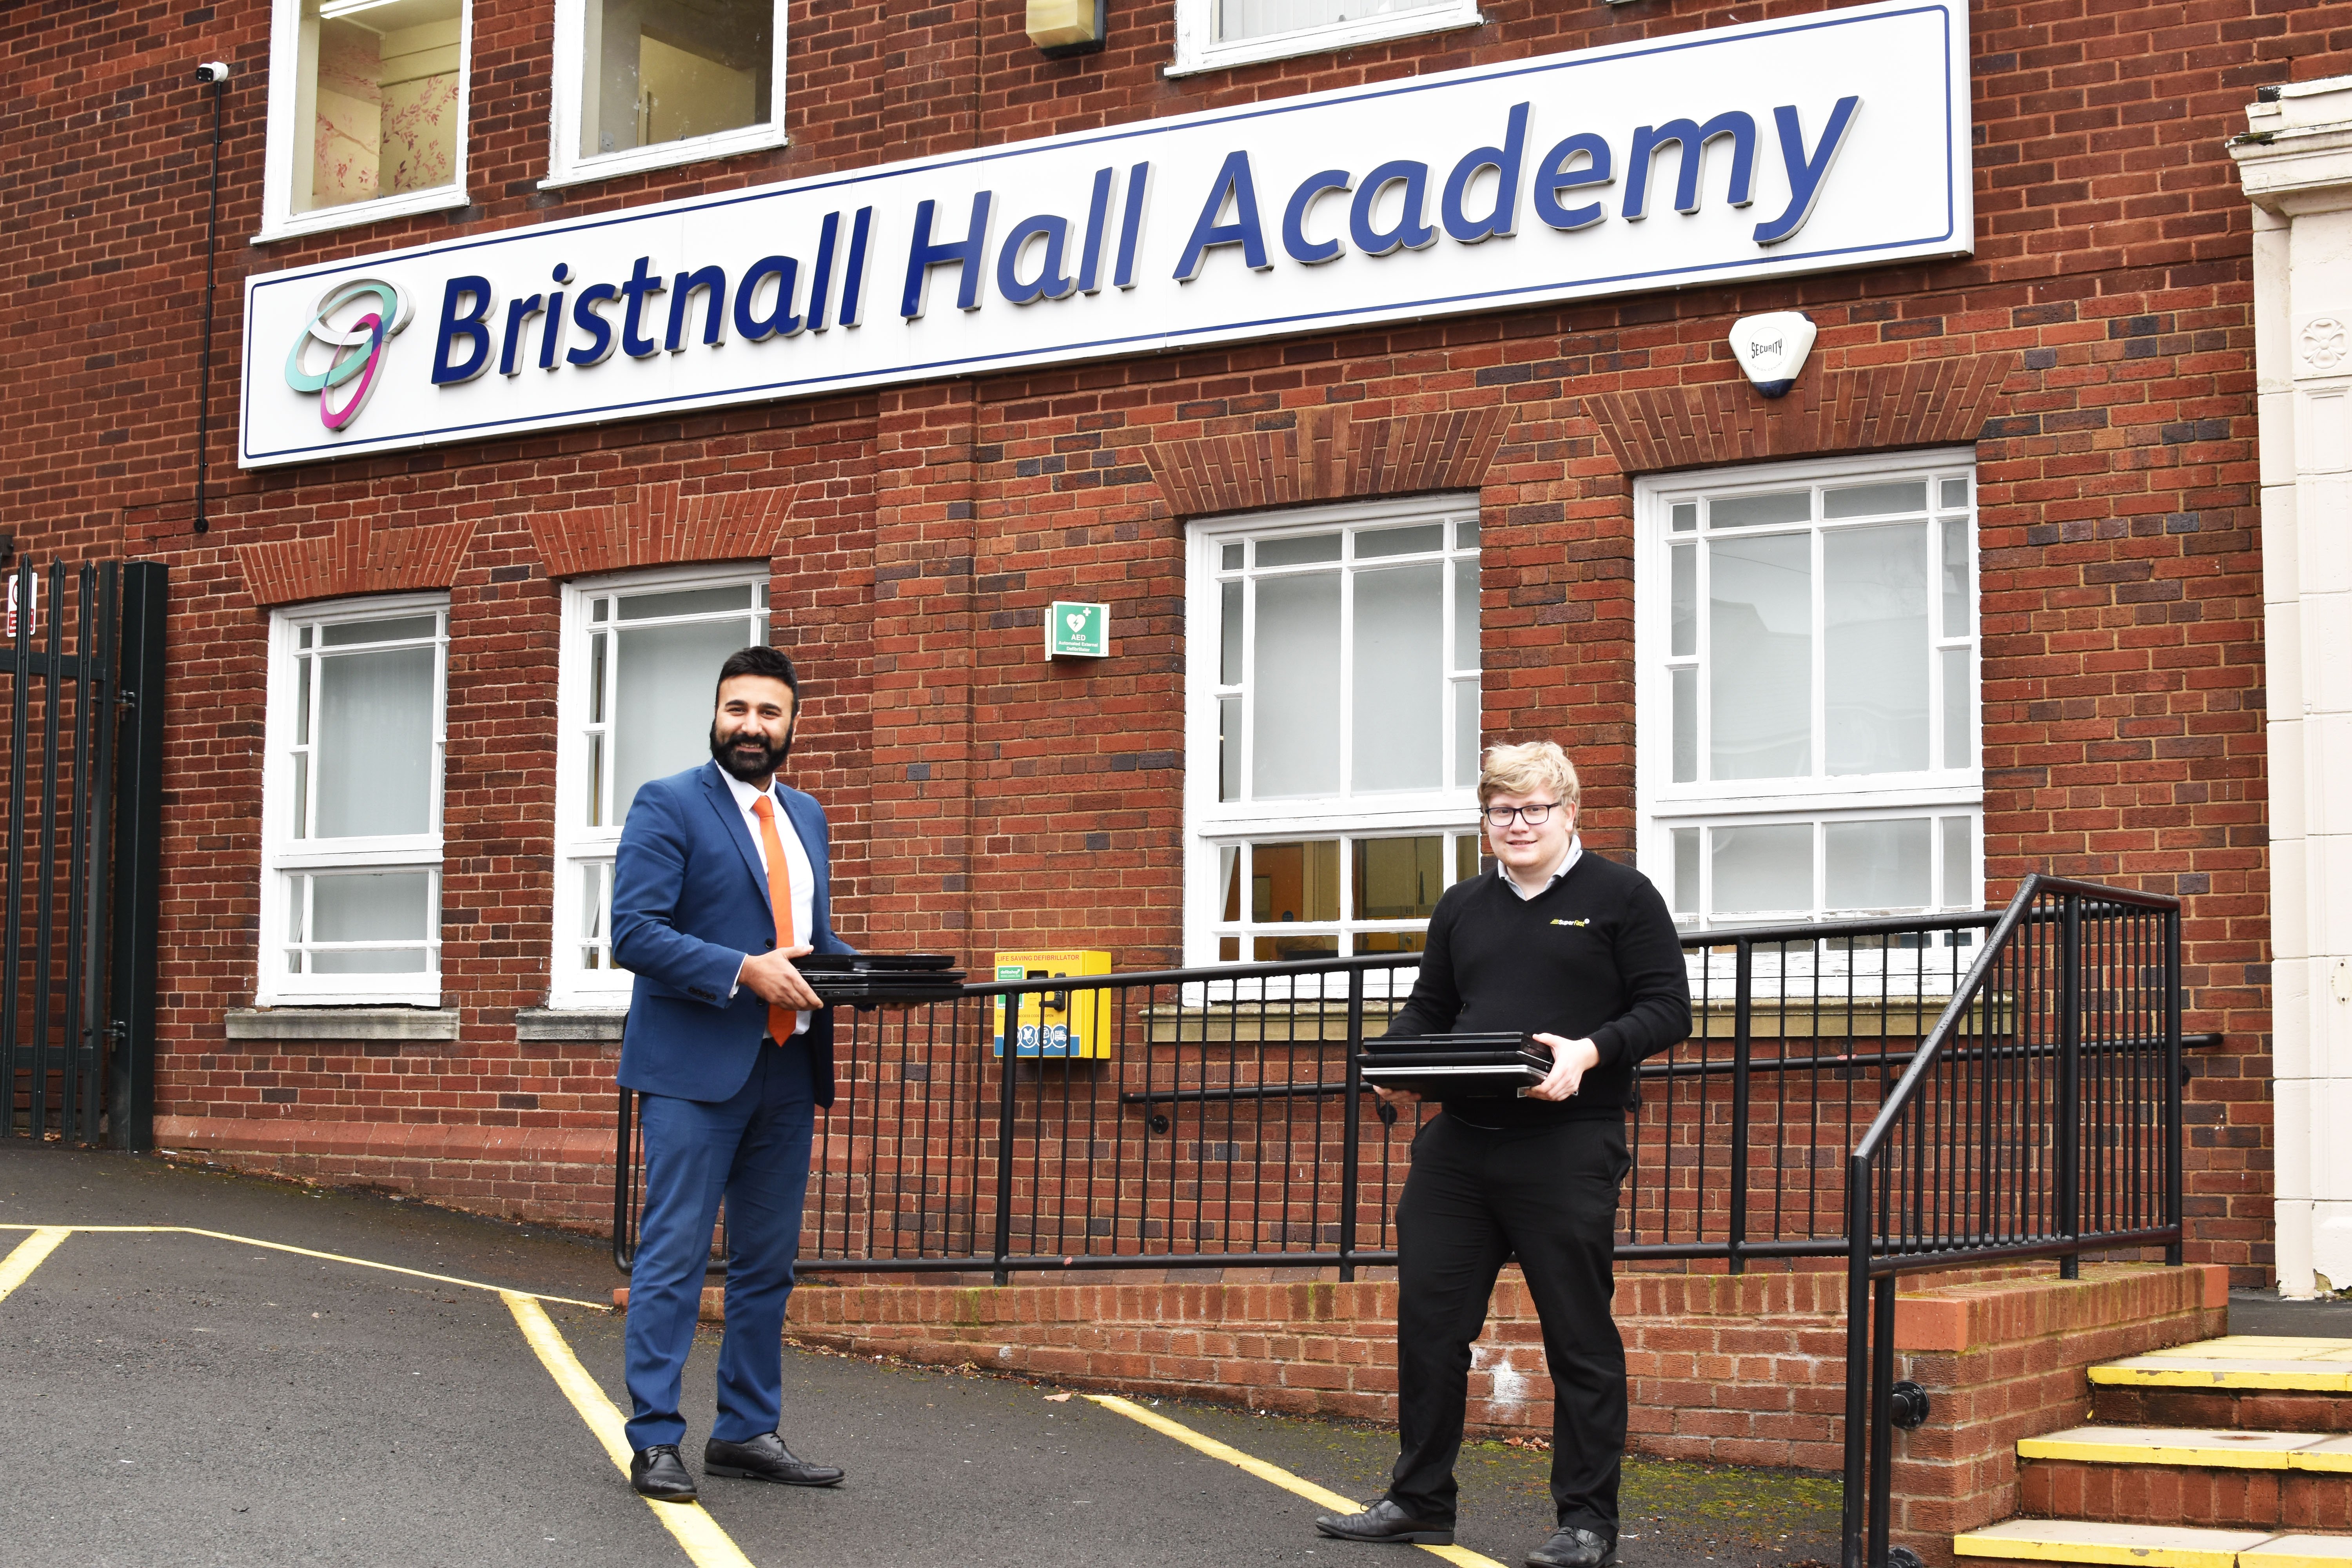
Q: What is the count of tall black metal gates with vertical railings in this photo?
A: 1